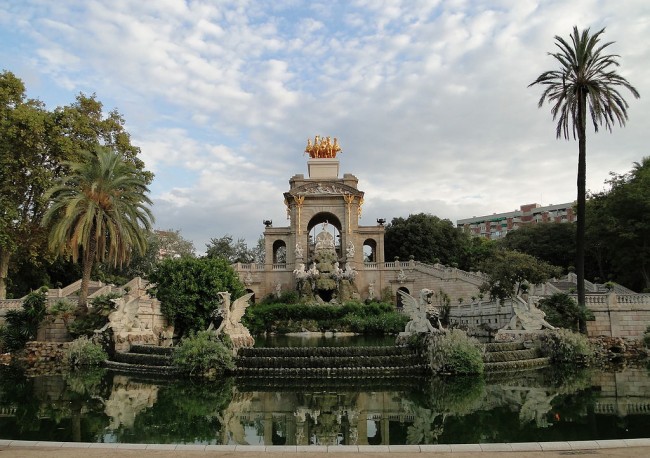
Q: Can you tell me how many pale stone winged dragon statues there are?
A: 4